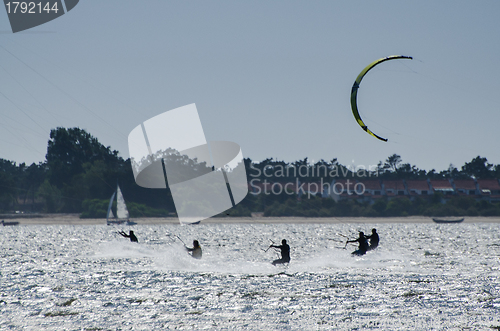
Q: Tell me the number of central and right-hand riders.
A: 3